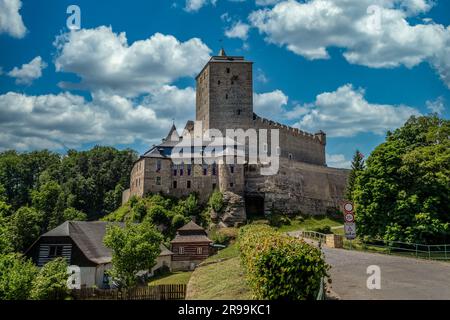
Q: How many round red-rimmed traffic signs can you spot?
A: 2